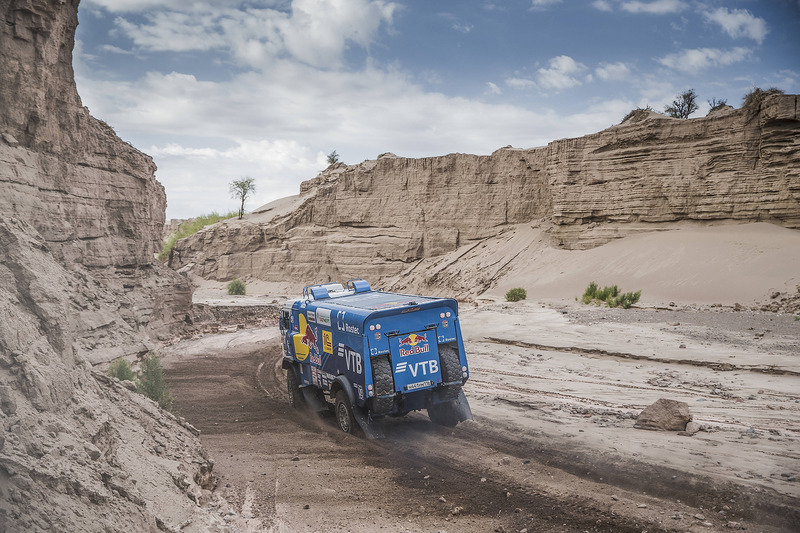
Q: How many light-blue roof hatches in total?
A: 2